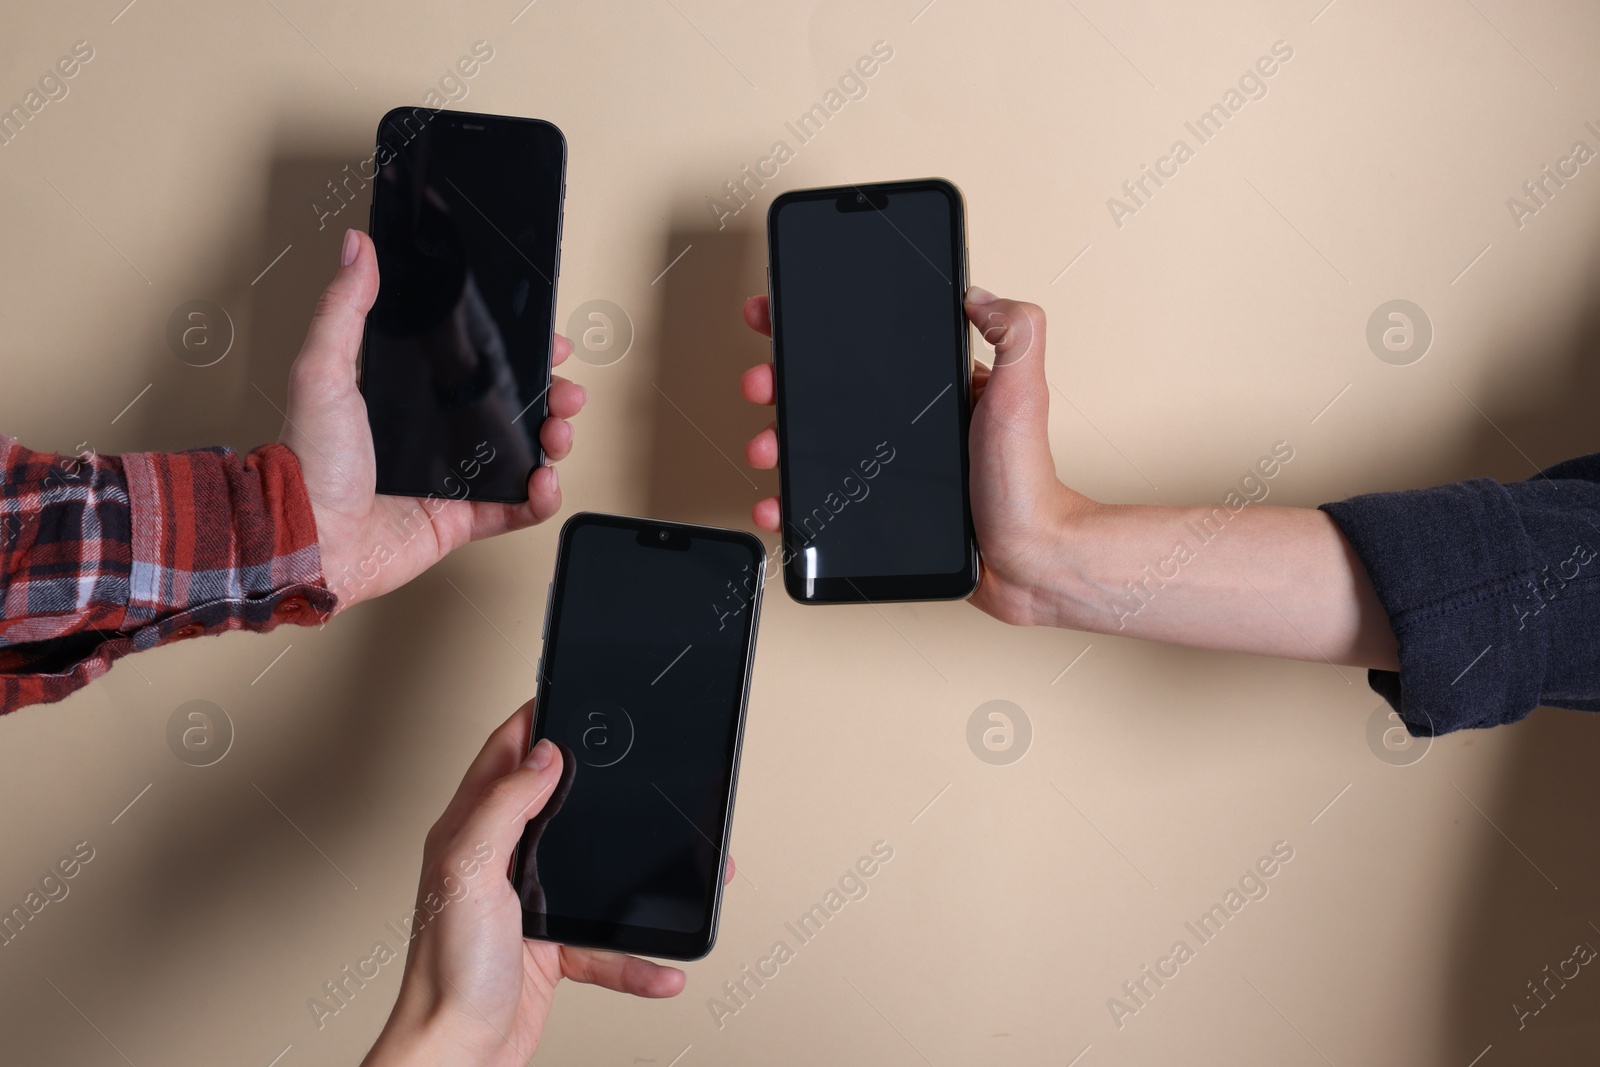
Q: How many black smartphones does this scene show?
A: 3